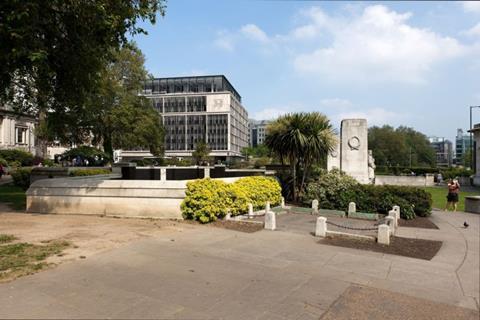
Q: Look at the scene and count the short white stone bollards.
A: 12